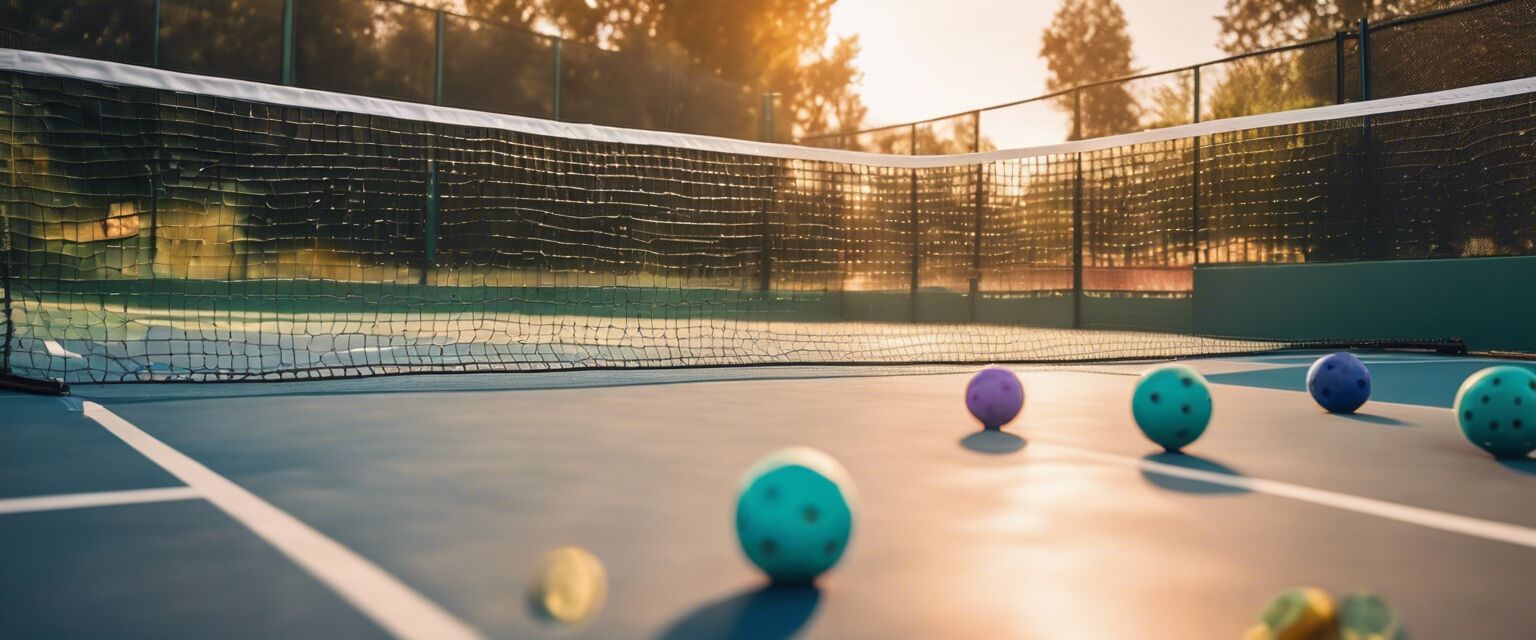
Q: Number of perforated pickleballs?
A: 5